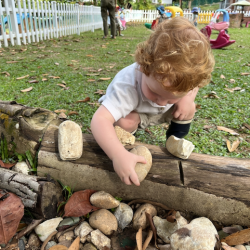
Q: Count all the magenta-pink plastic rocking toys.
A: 1